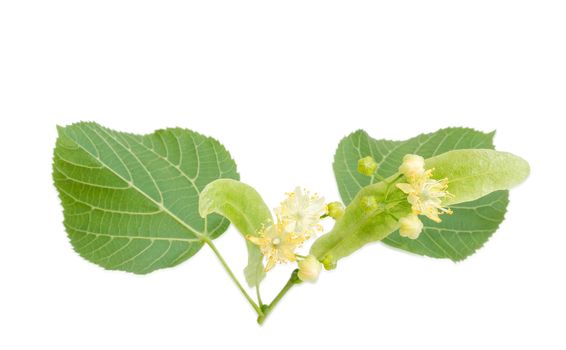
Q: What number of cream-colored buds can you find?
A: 3